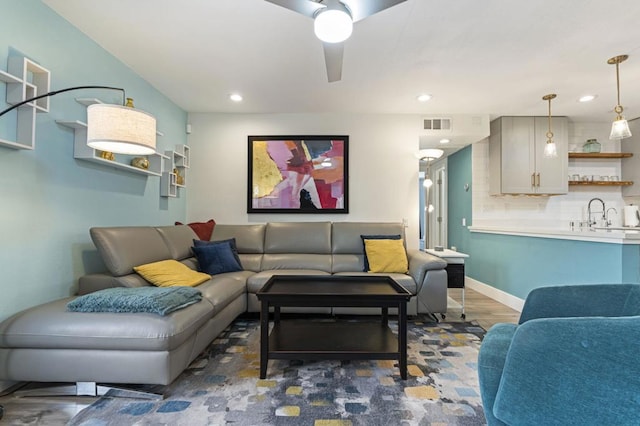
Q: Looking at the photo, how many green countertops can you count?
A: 0